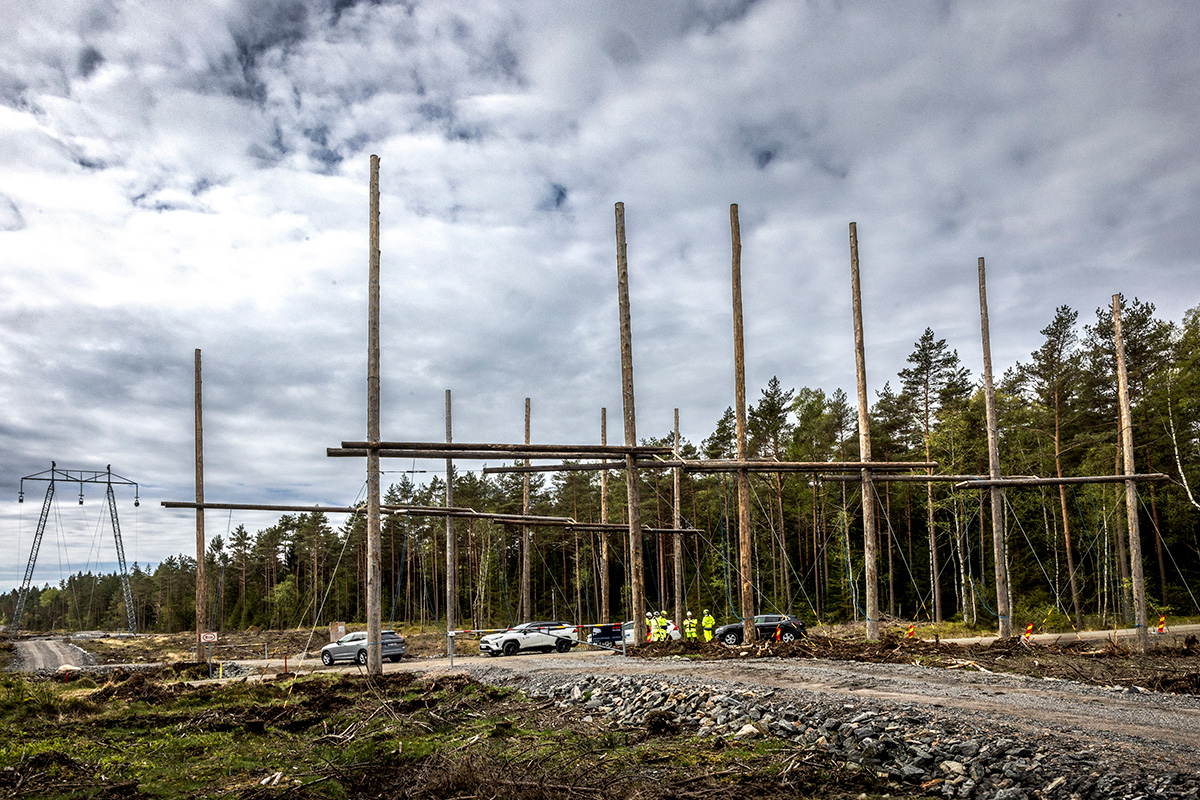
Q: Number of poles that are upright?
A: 11